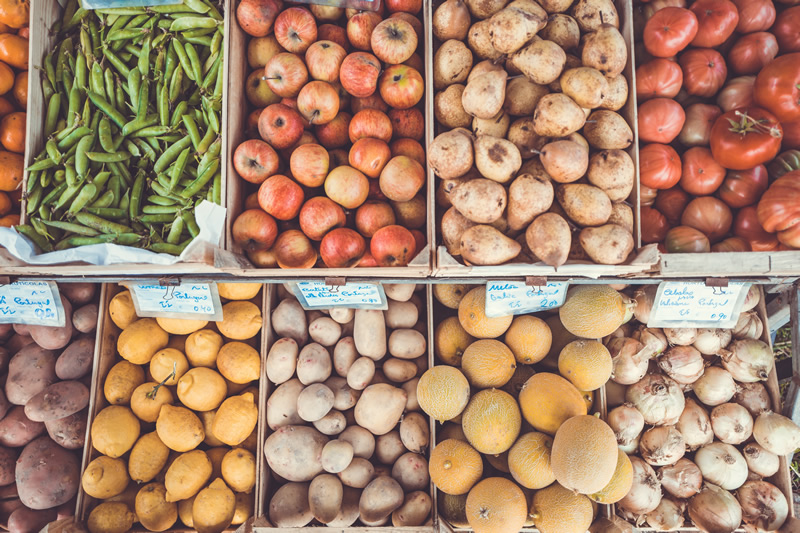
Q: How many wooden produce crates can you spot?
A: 10